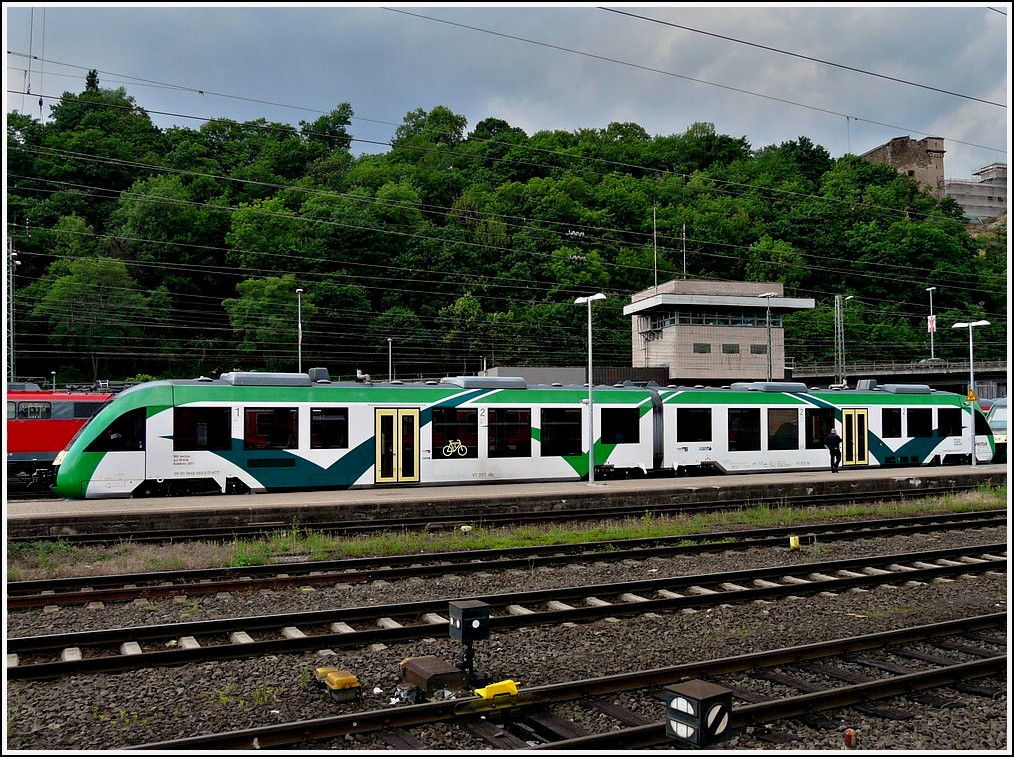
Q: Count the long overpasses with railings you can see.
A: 1